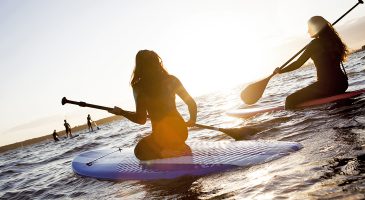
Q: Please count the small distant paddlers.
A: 3